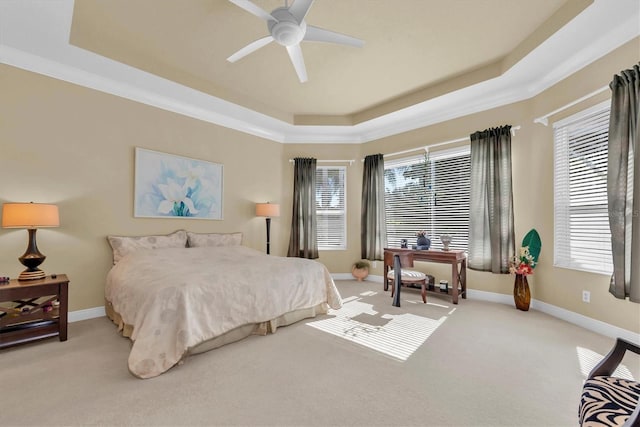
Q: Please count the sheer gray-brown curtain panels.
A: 4